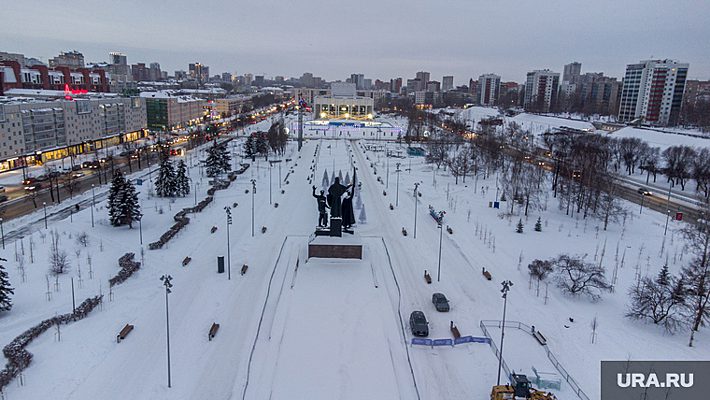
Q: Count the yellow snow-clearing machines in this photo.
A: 1